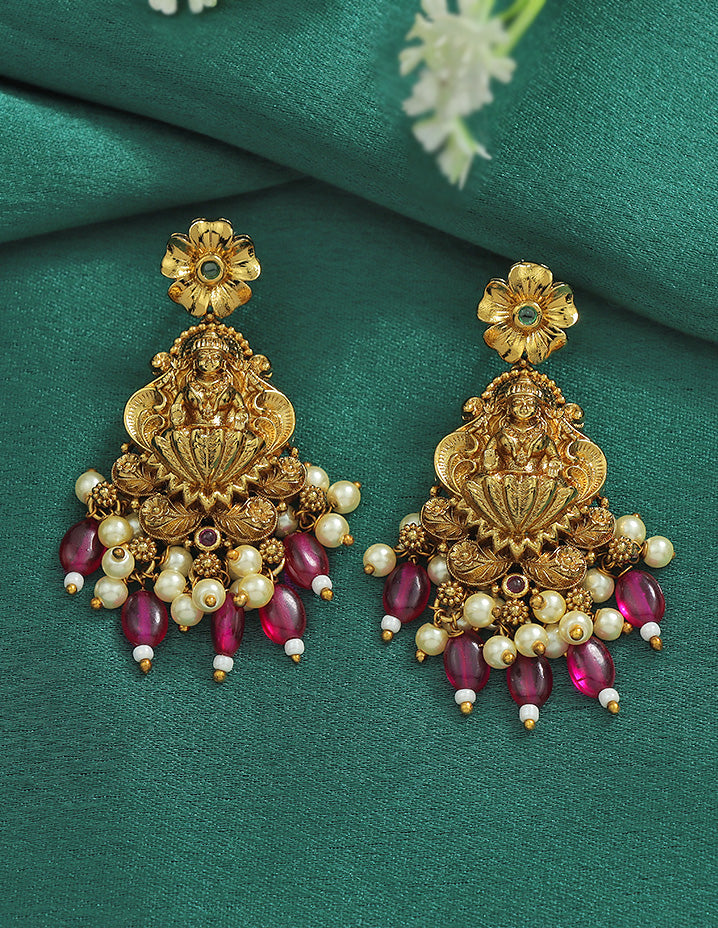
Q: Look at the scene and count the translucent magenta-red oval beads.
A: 10